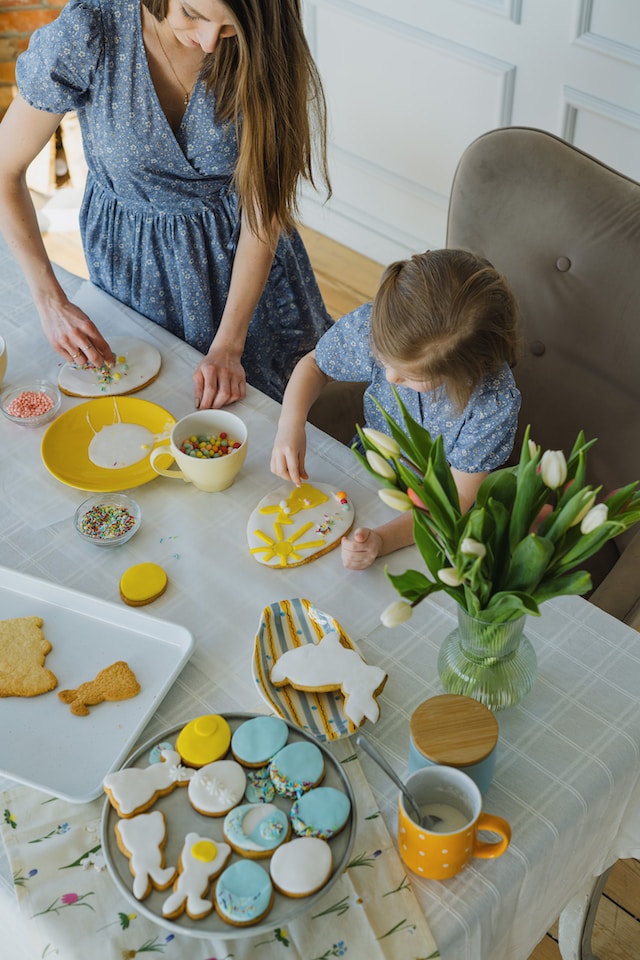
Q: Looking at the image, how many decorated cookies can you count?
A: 15